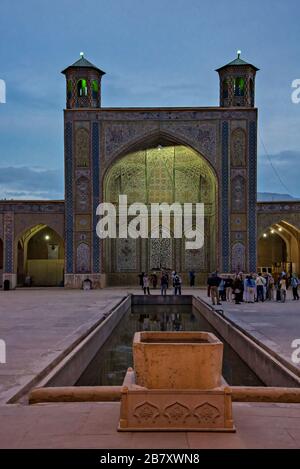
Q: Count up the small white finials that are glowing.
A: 2